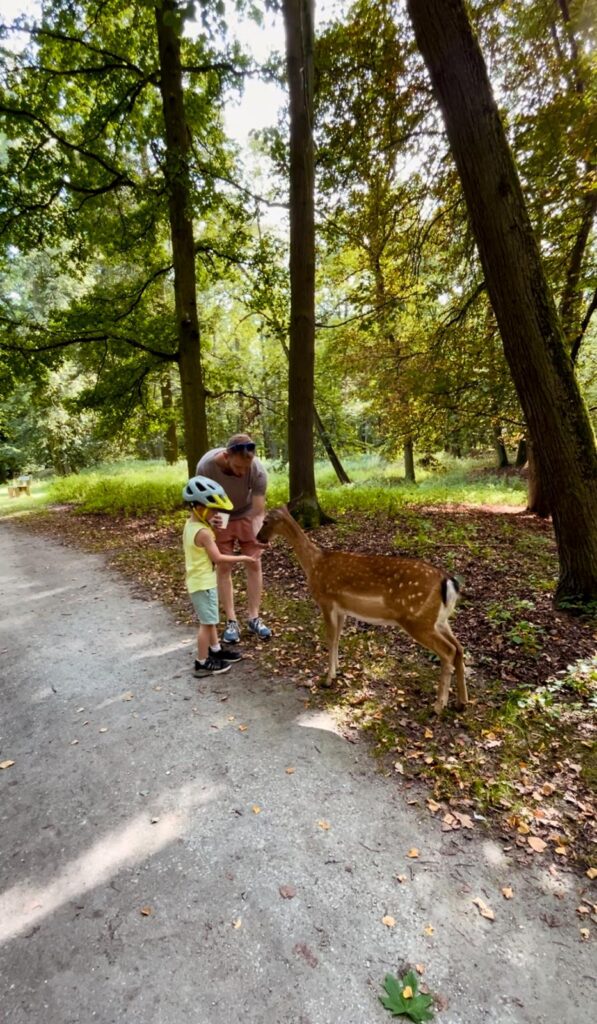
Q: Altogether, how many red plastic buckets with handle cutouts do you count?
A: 0